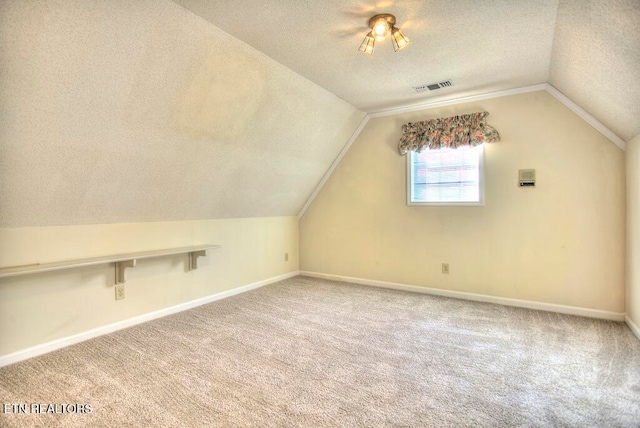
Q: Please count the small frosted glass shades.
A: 3